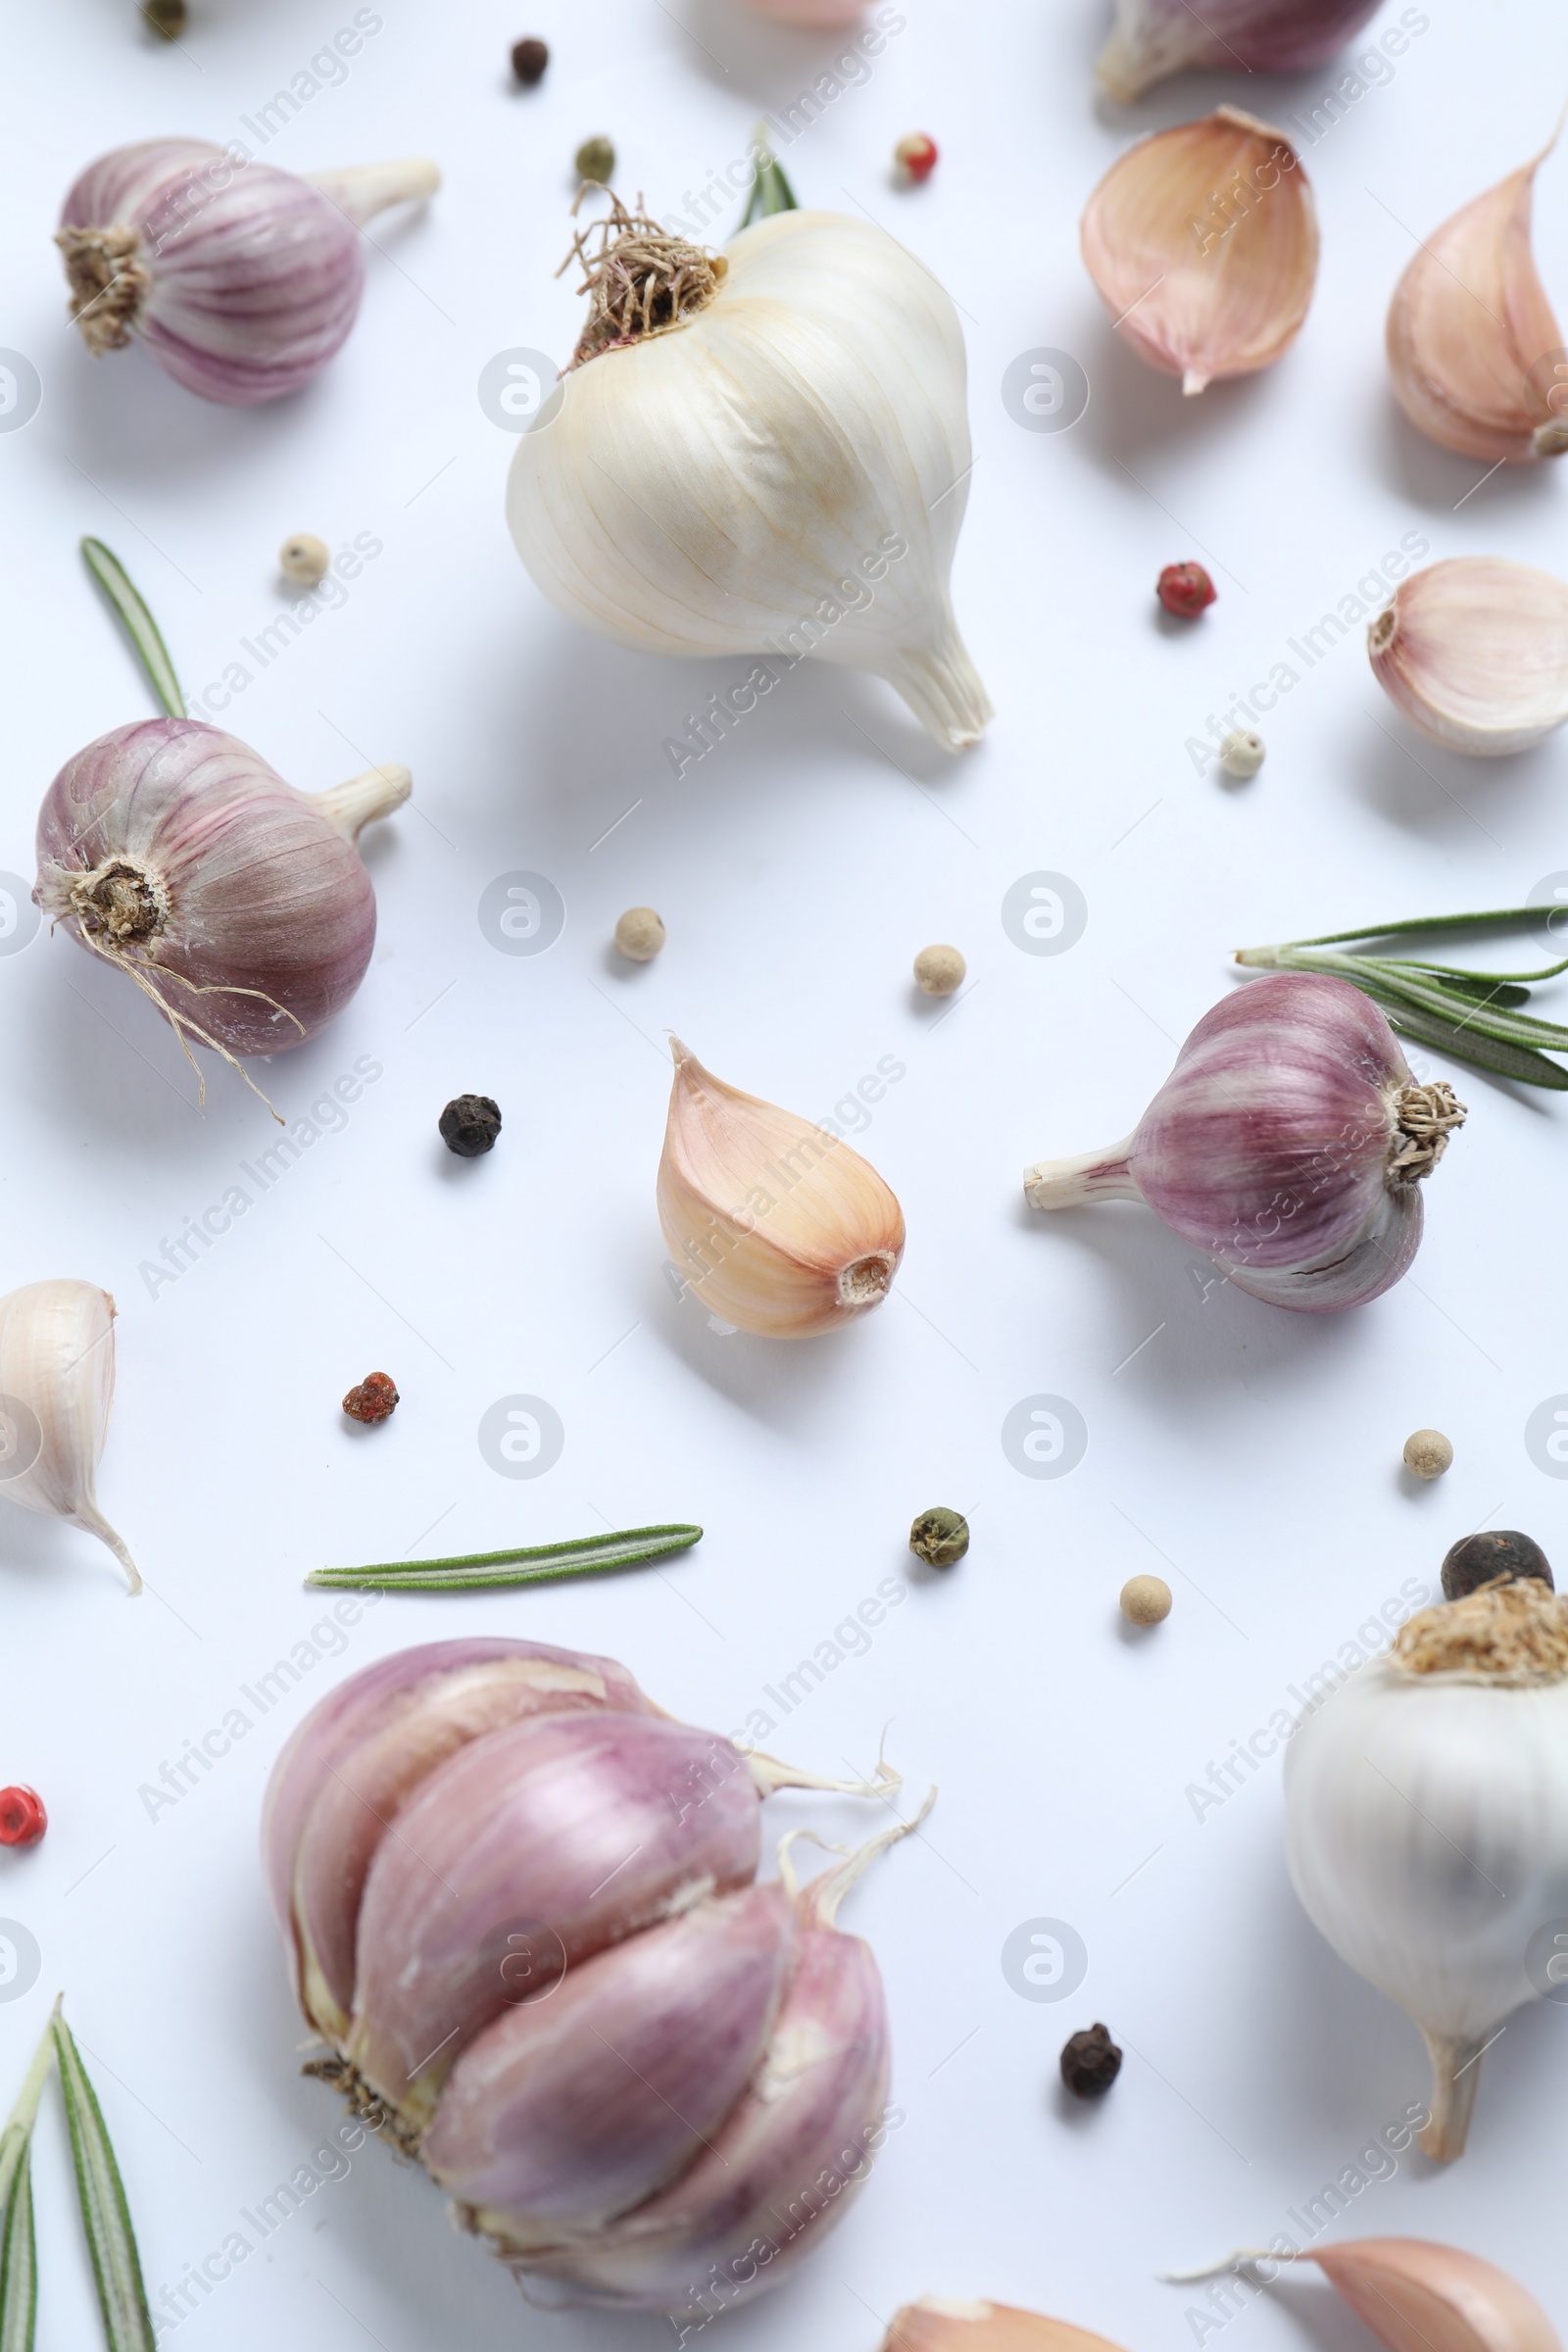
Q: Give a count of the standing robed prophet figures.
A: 0